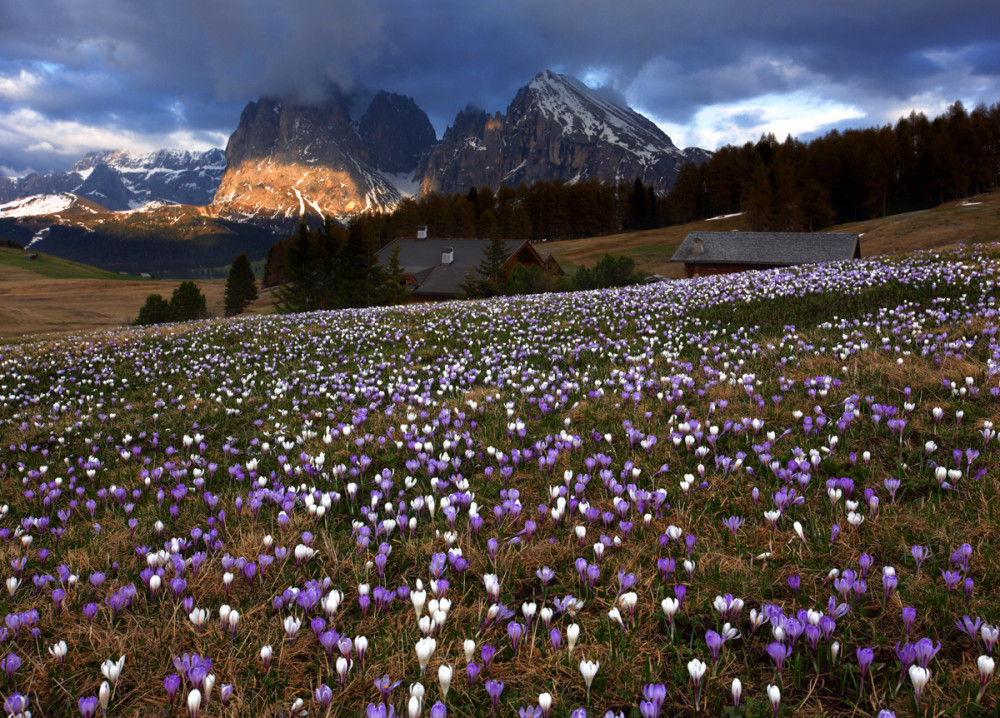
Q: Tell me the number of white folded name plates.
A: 0